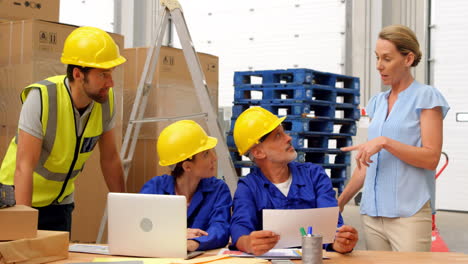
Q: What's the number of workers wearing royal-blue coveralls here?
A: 2